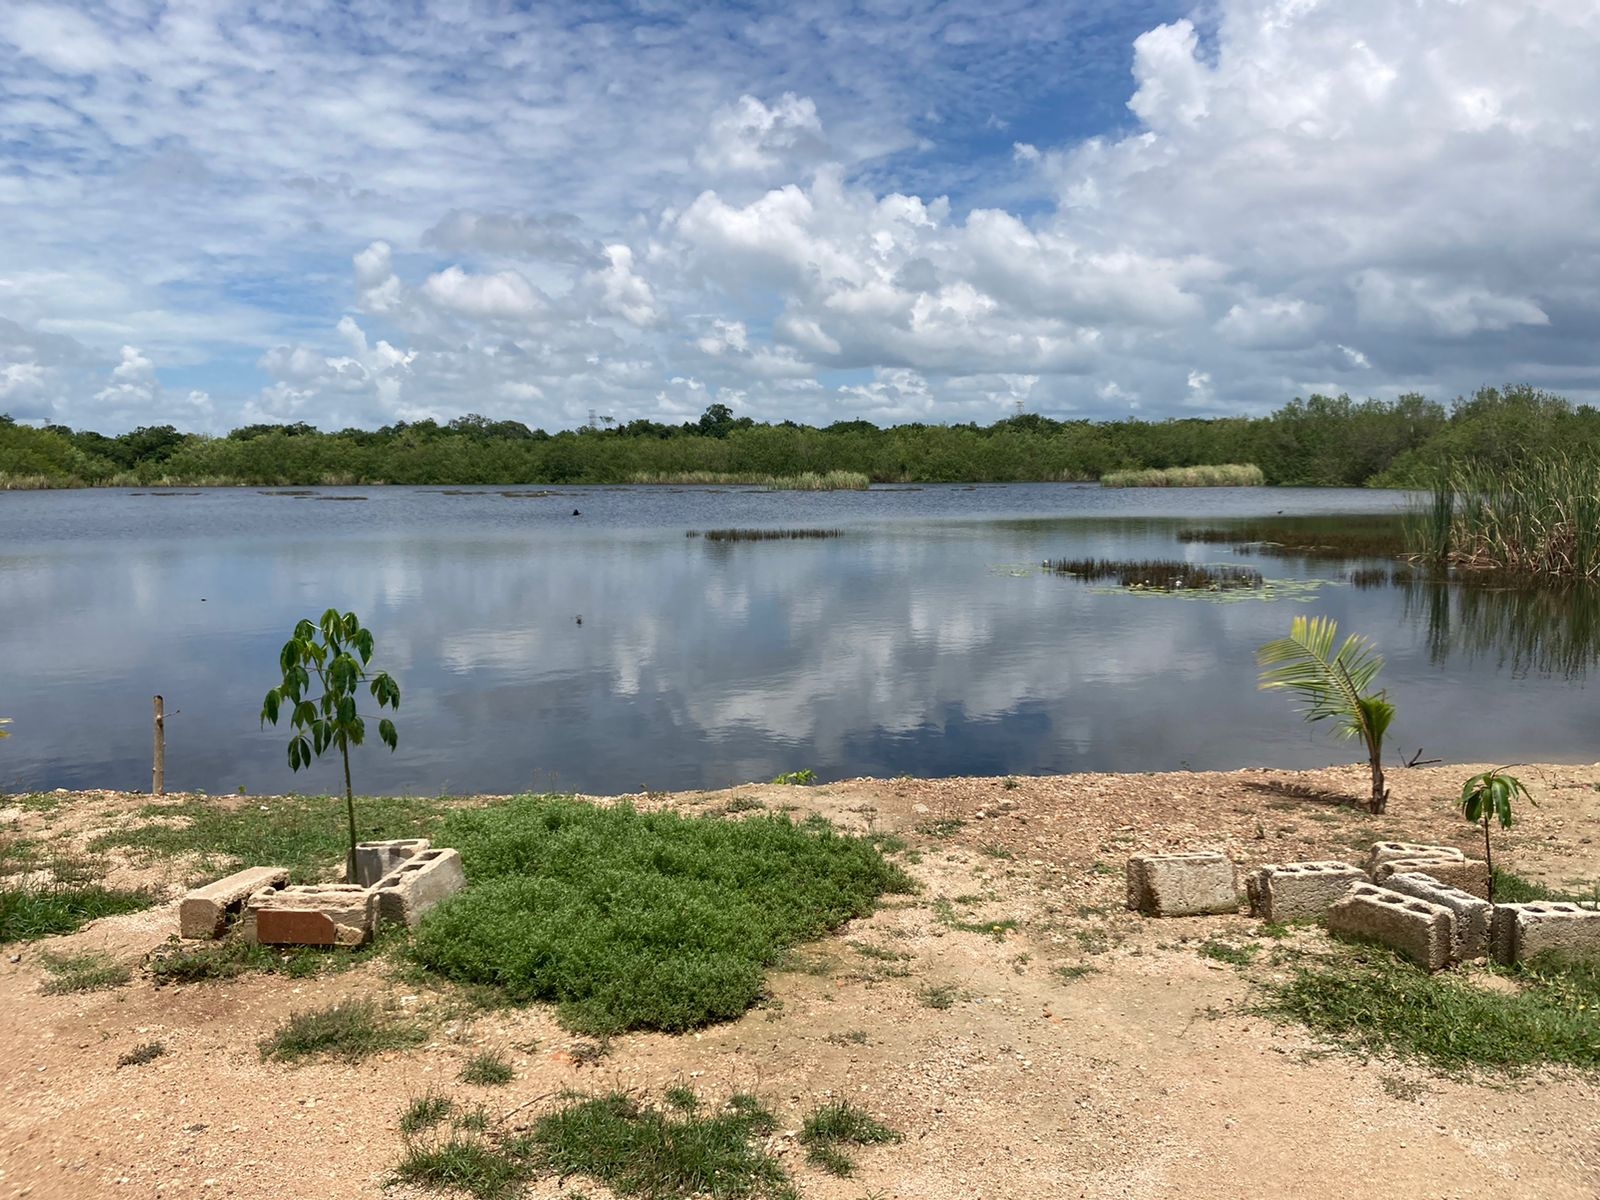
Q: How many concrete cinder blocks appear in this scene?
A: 11